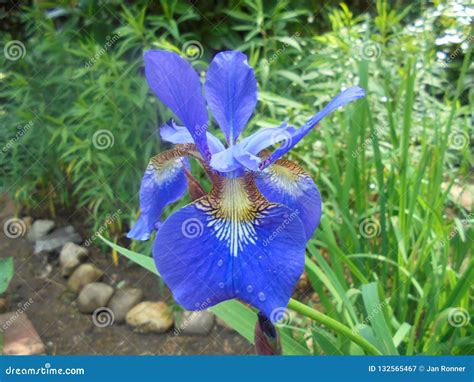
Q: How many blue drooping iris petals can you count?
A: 3